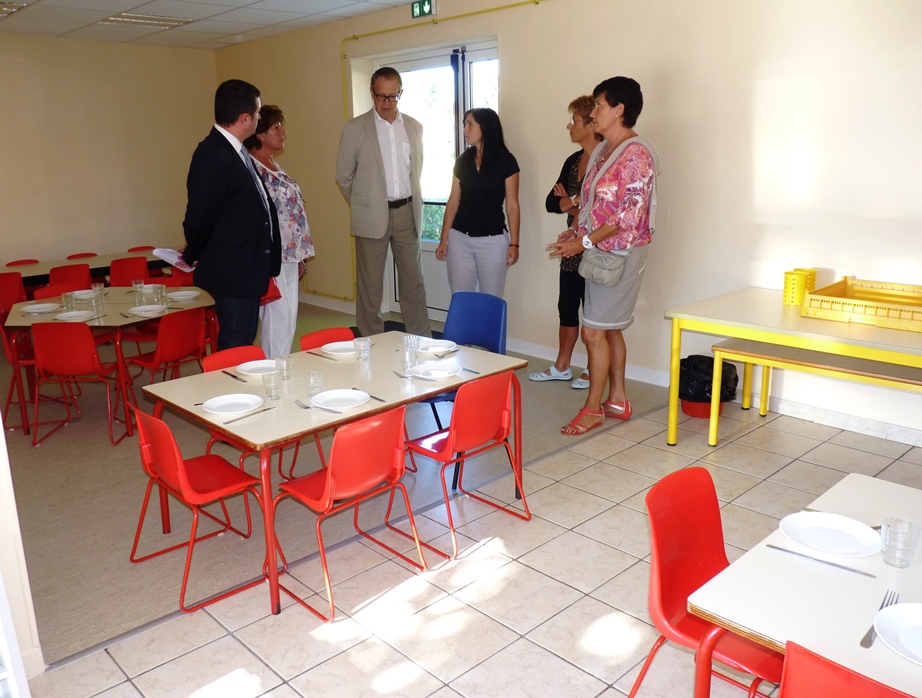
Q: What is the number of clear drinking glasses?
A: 13